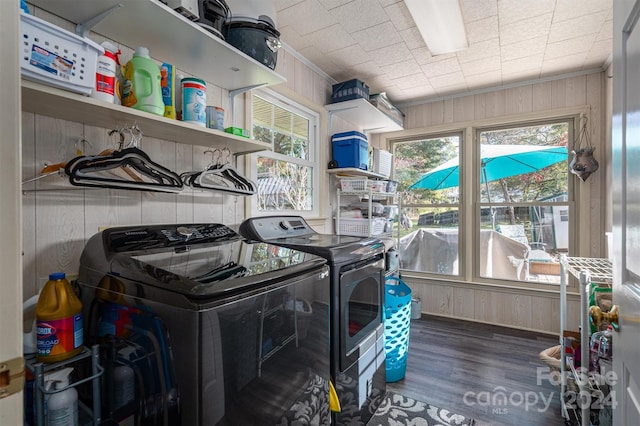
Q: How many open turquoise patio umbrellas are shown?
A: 1